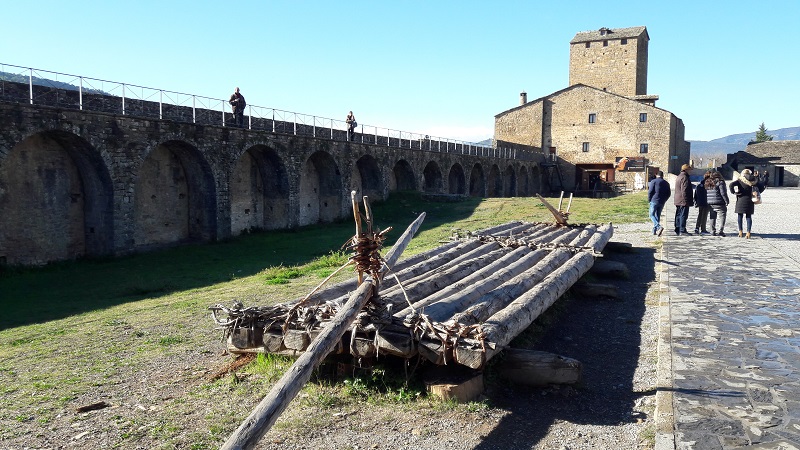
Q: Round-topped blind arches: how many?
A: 13